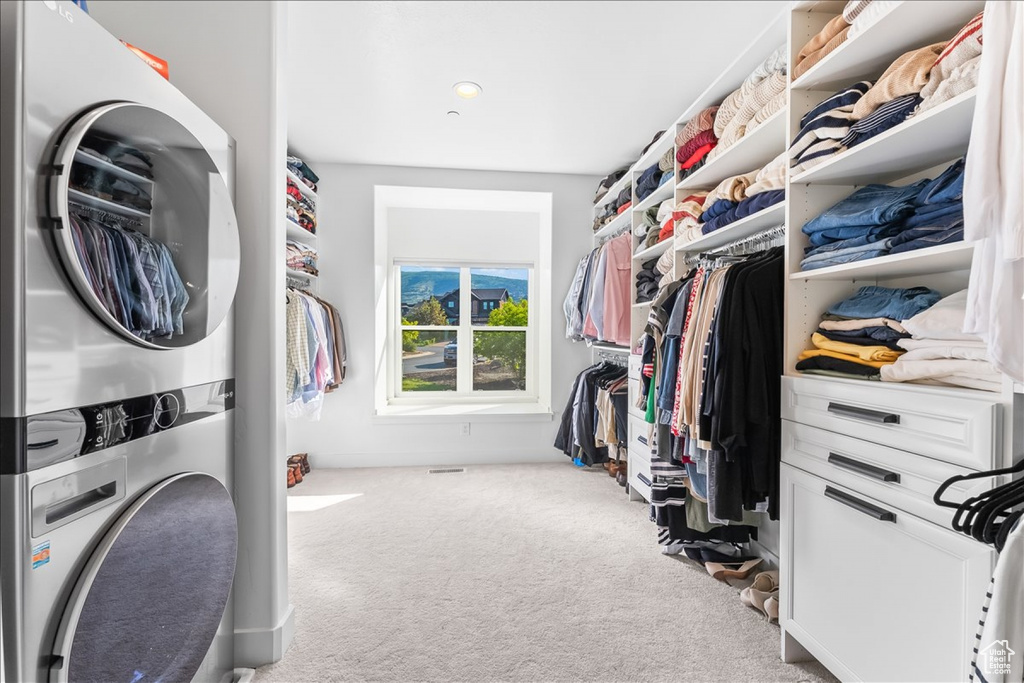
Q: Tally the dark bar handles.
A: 5